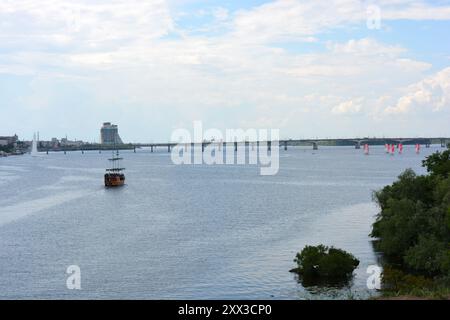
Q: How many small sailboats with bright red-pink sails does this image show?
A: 5